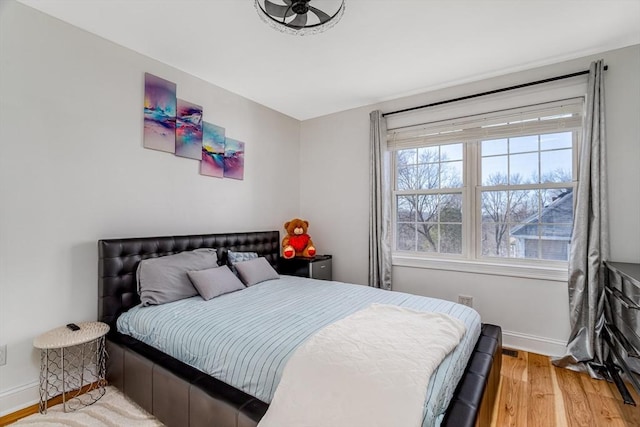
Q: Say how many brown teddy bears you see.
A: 1